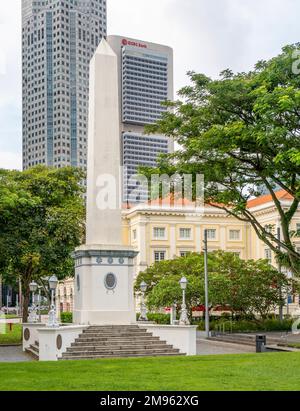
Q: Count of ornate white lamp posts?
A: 4